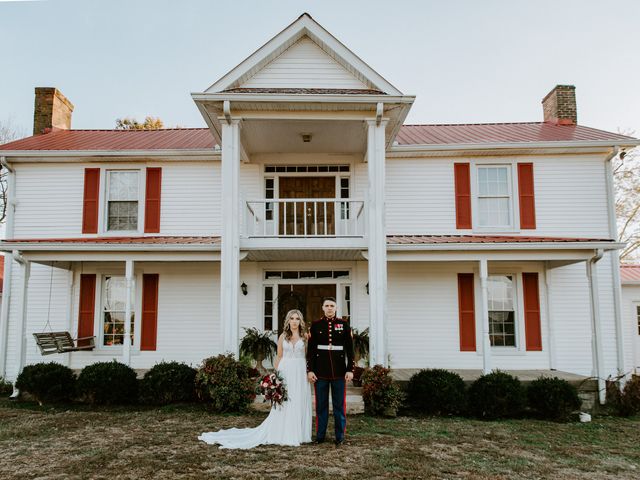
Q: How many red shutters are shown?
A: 8